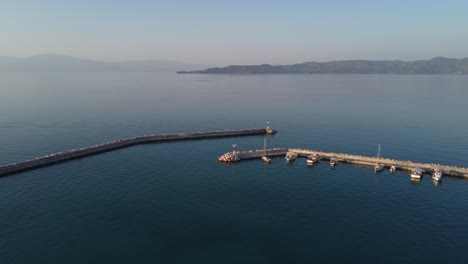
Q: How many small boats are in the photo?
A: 8